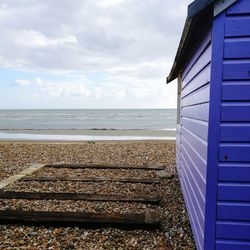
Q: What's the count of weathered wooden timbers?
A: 4